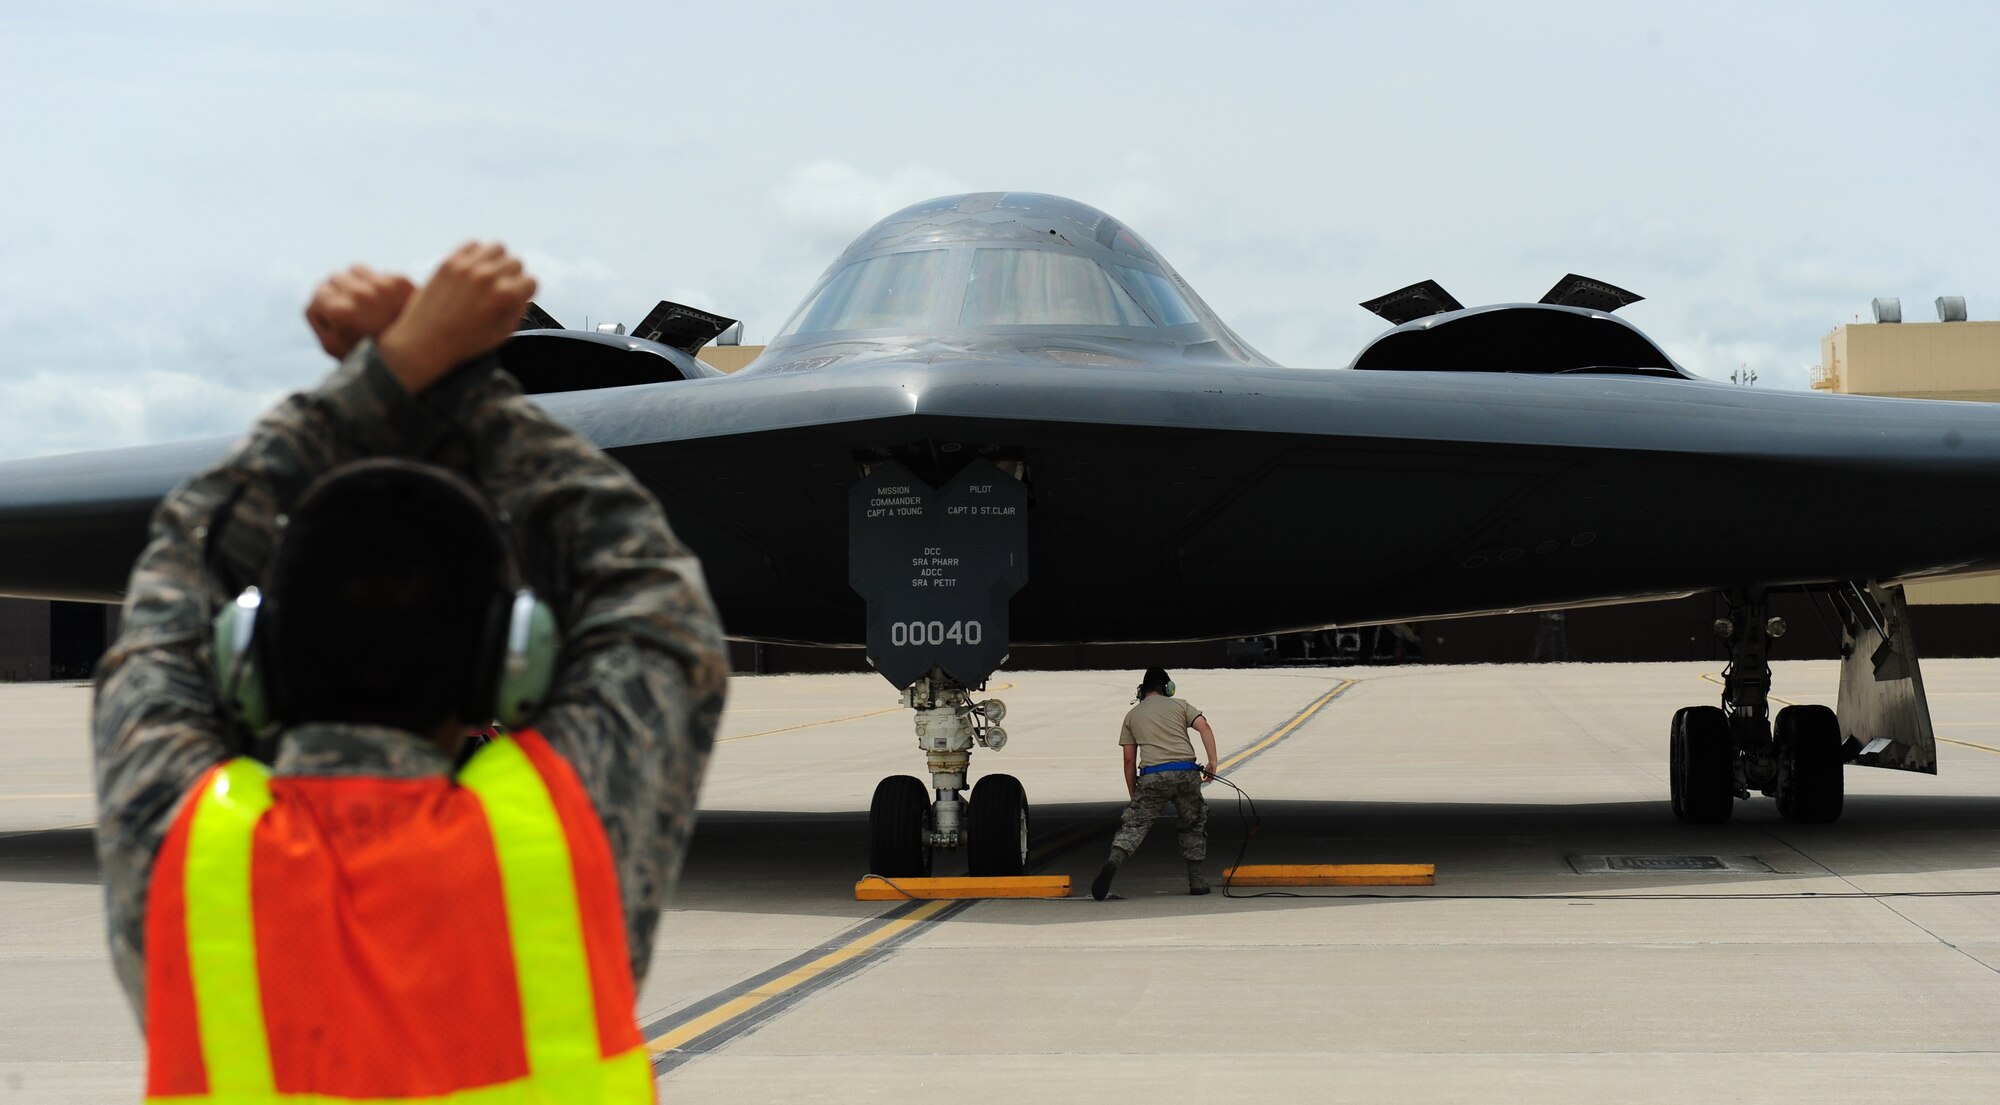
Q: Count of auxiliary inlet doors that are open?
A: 4